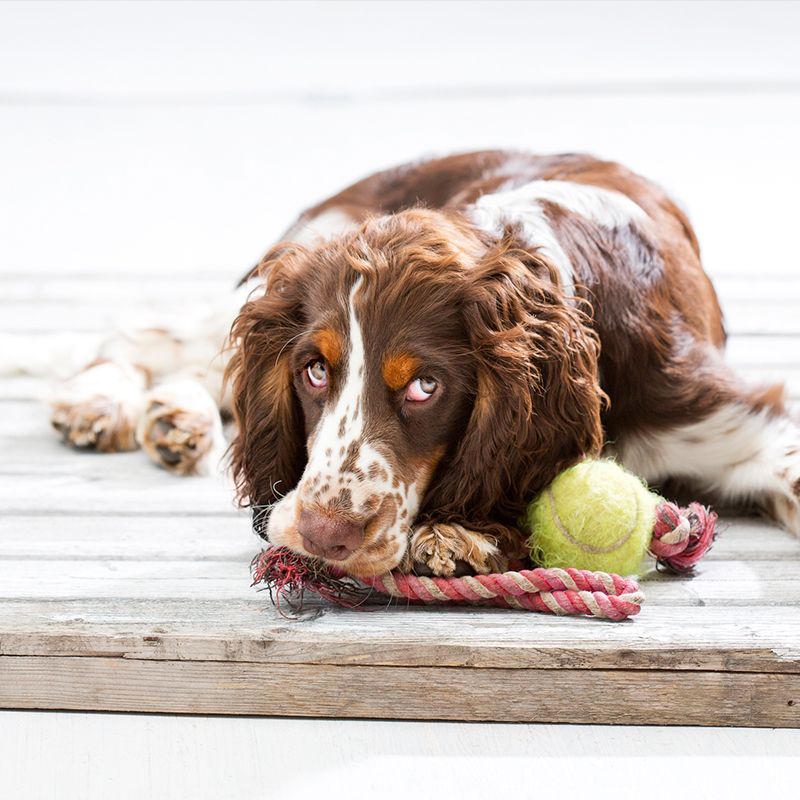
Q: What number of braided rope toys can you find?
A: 1